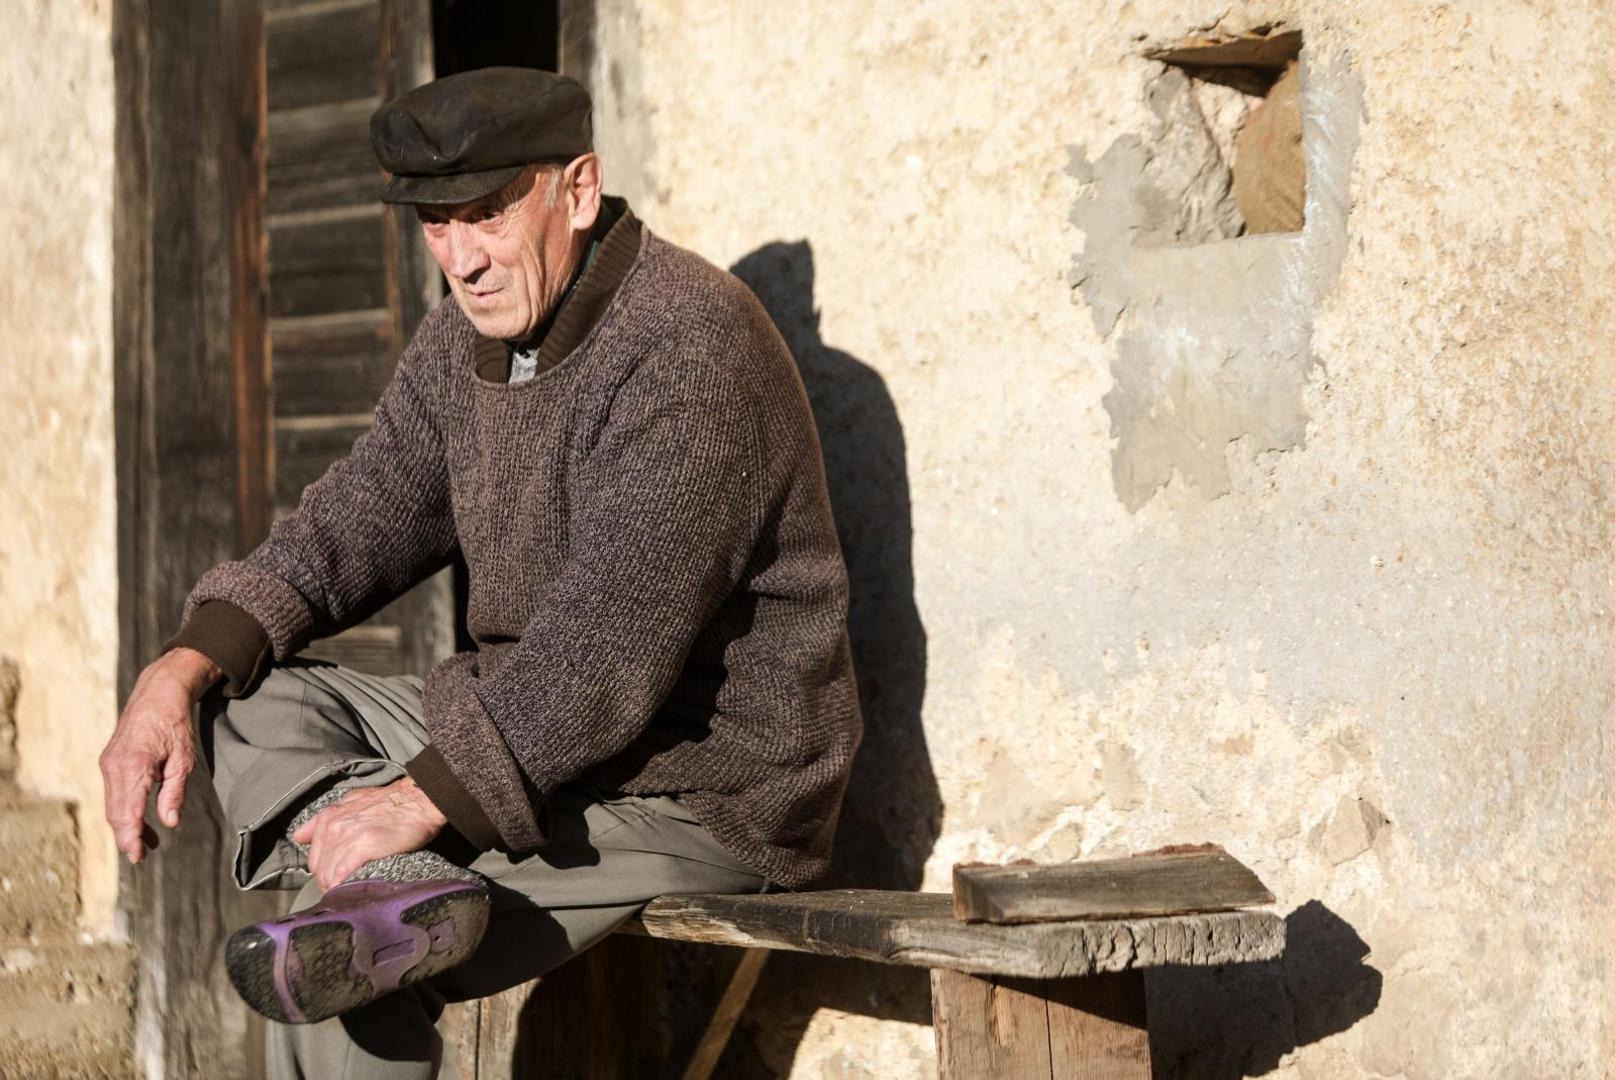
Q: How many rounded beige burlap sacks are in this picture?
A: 1